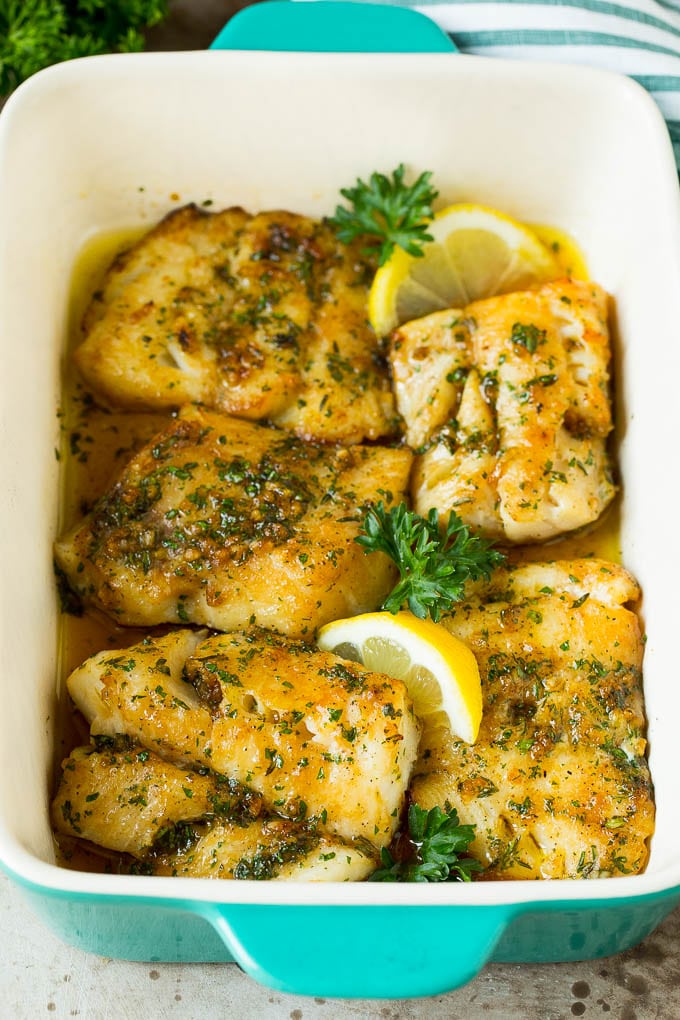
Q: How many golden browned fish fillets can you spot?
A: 5